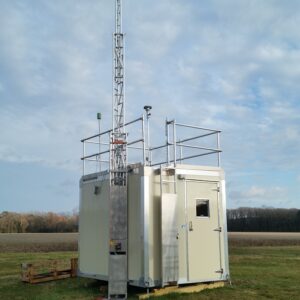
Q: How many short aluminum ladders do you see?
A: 1